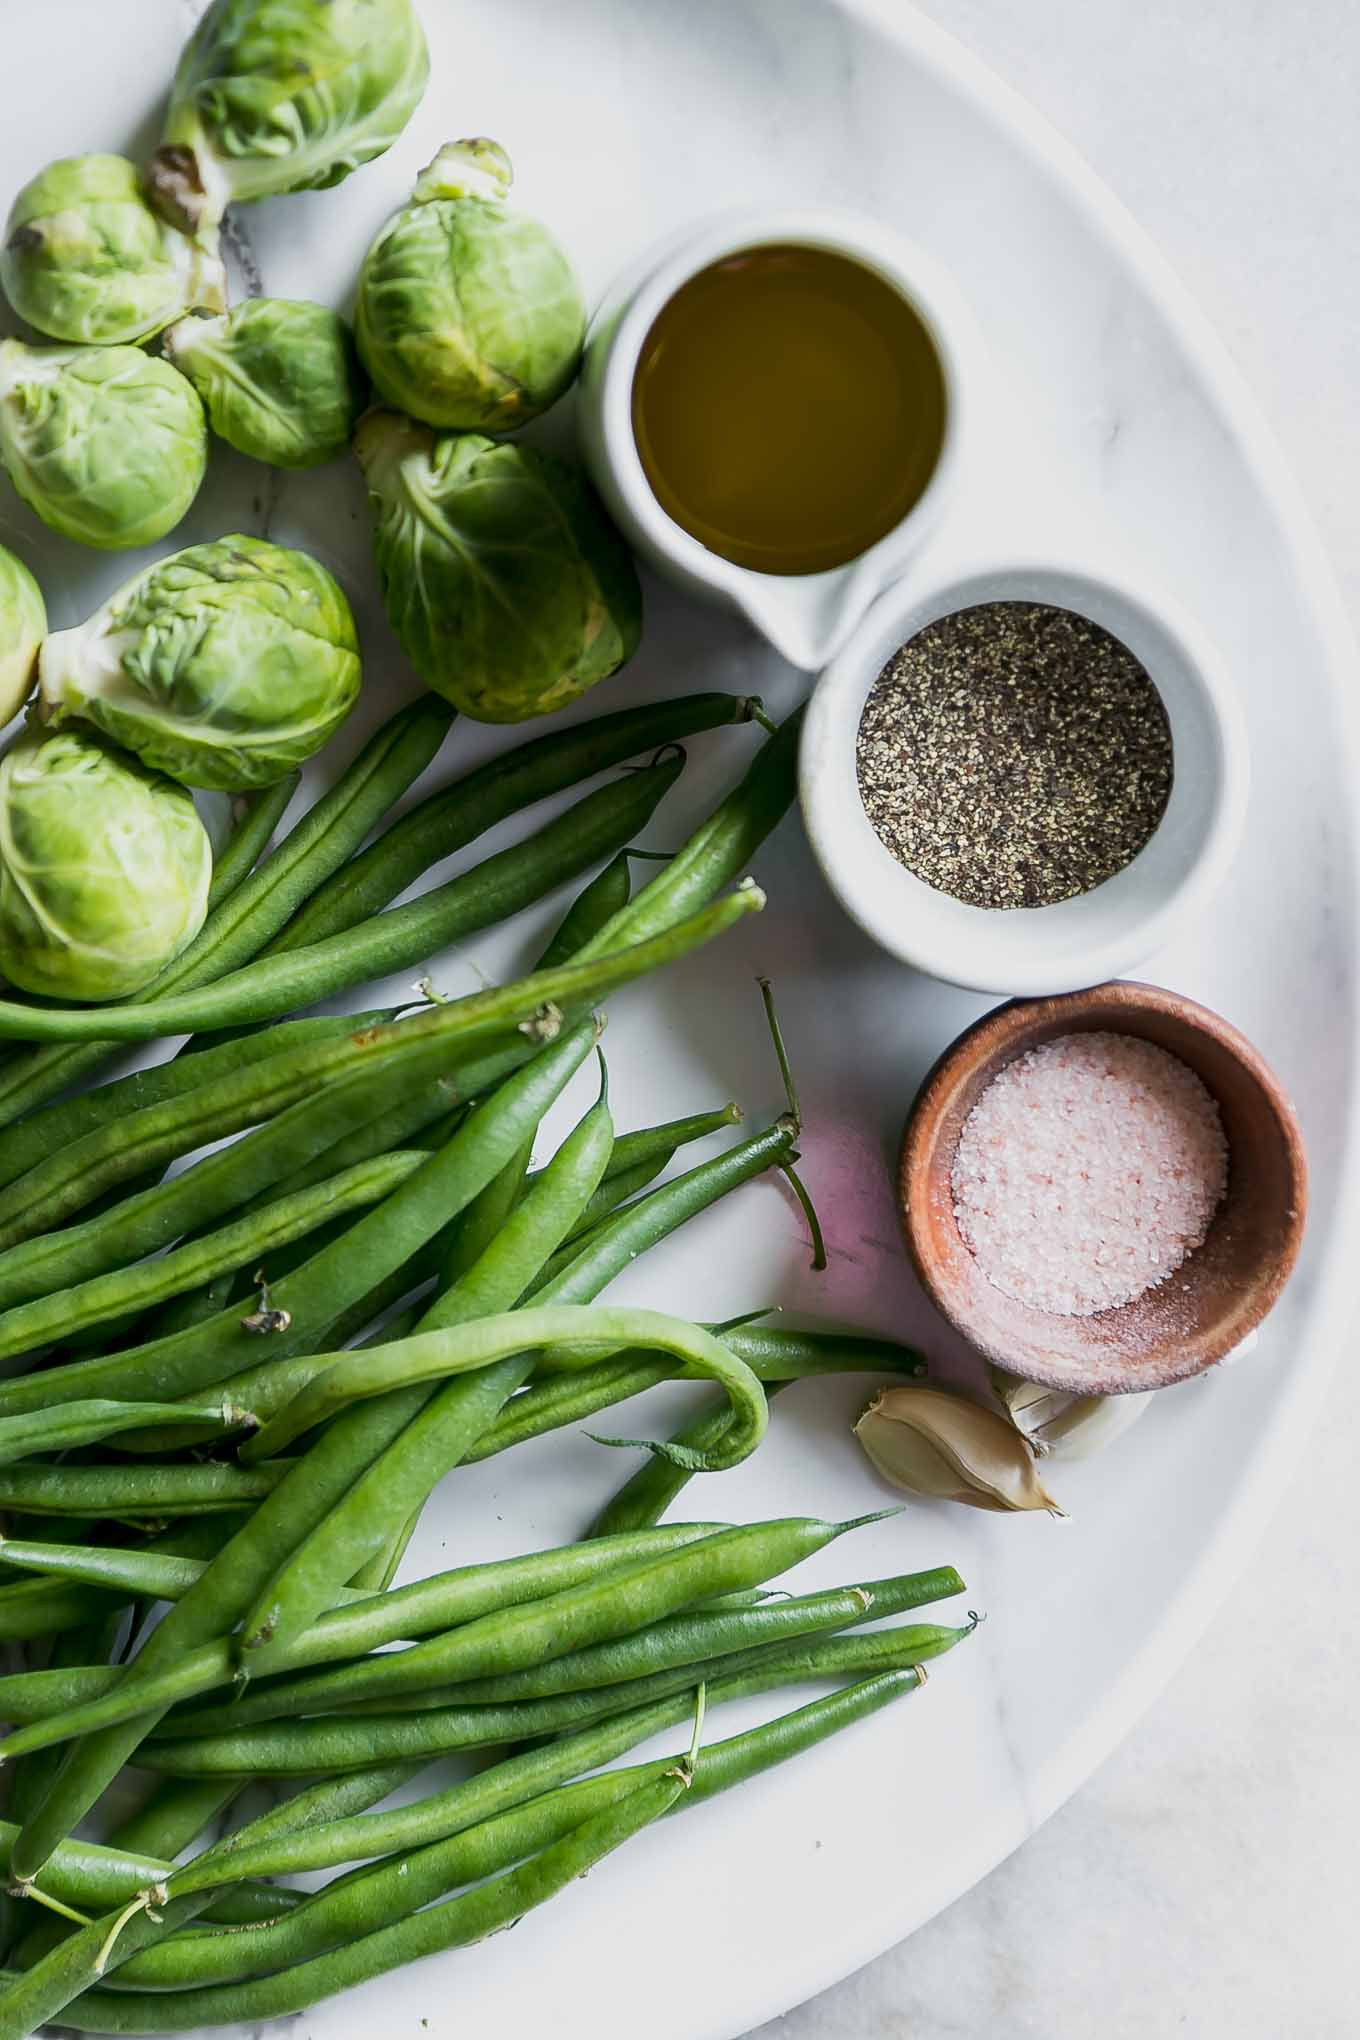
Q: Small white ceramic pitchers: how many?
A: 1